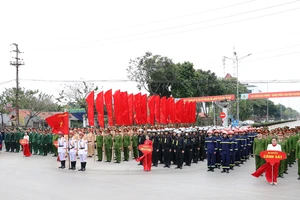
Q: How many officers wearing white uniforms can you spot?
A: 3